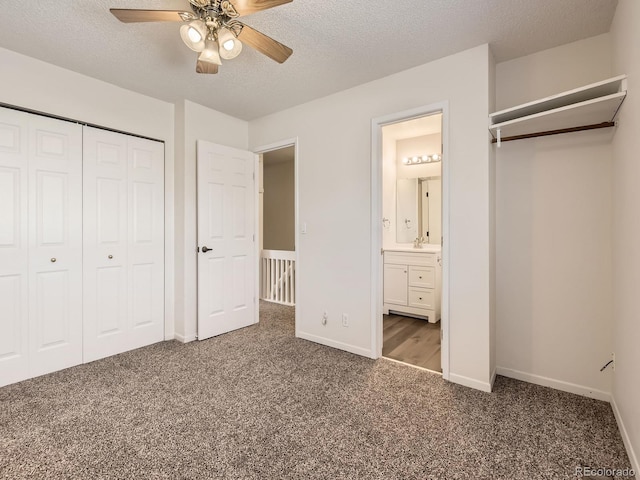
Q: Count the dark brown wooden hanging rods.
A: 1